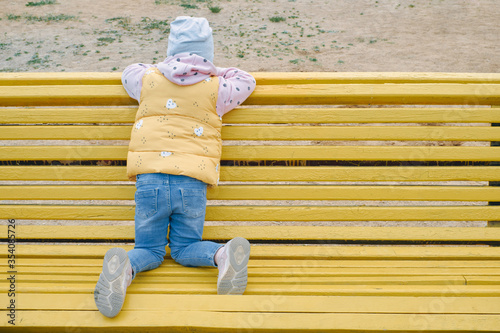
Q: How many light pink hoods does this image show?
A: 1